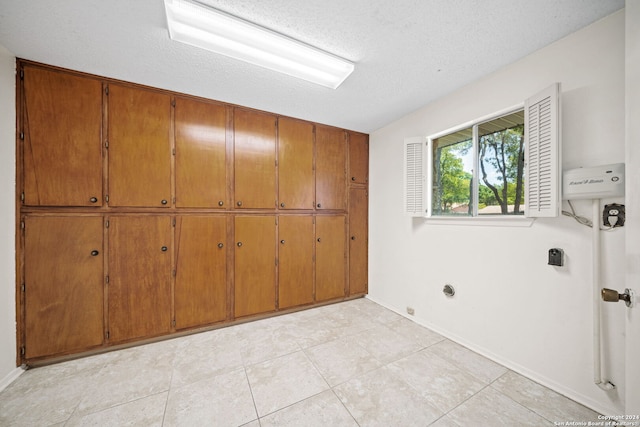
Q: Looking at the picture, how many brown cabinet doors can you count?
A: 14